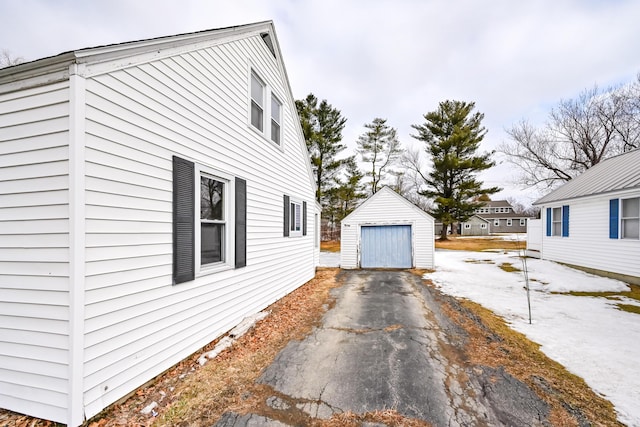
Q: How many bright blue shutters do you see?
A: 3